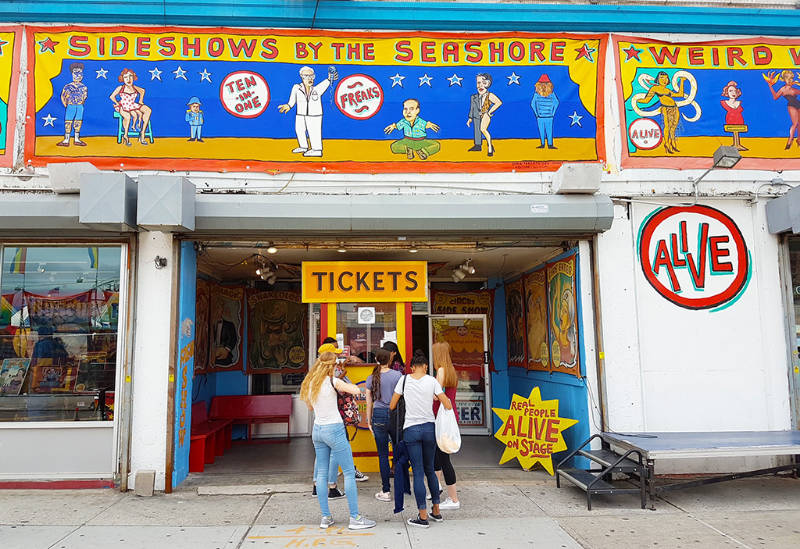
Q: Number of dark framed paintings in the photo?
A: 6